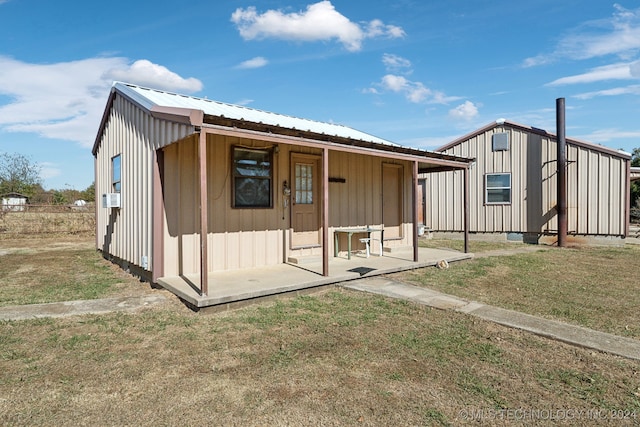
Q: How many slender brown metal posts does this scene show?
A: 4